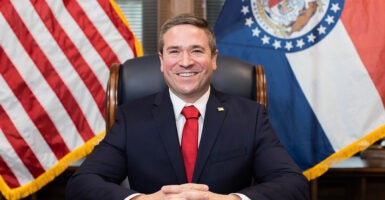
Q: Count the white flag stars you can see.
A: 11